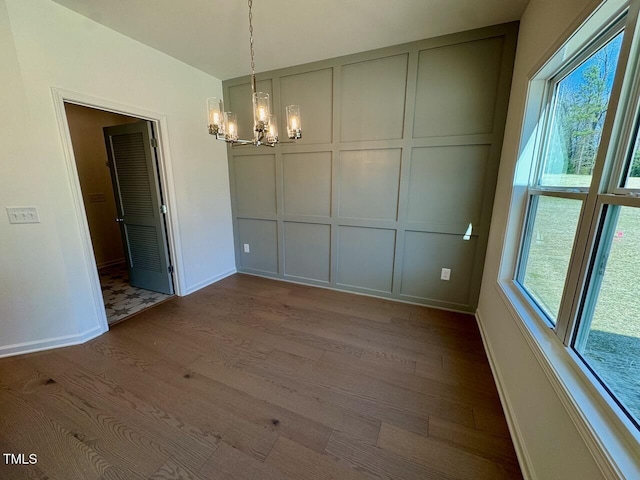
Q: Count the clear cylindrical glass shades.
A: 5